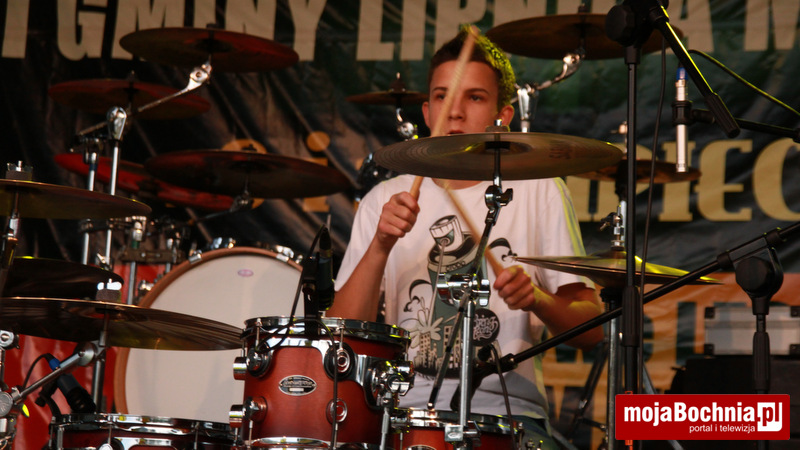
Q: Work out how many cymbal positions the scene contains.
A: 12